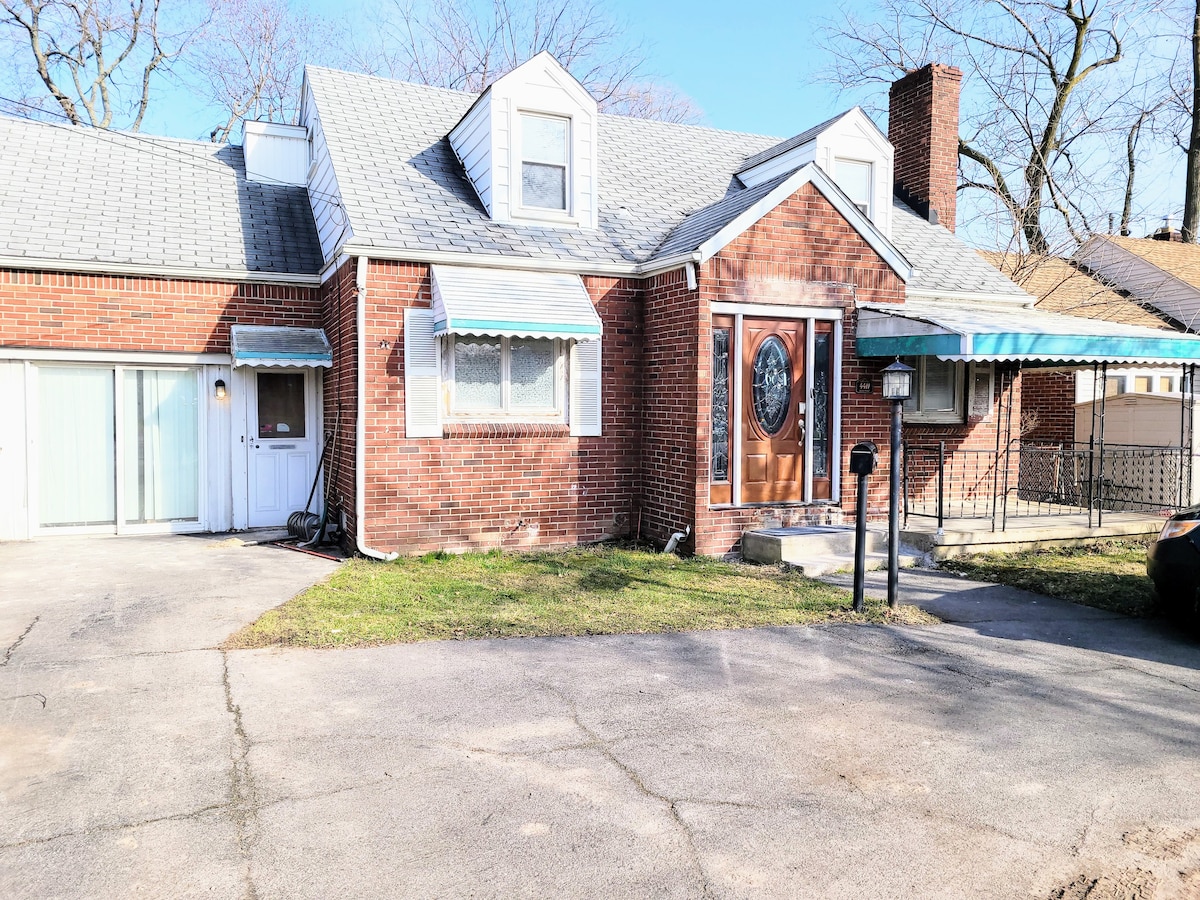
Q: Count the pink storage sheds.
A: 0